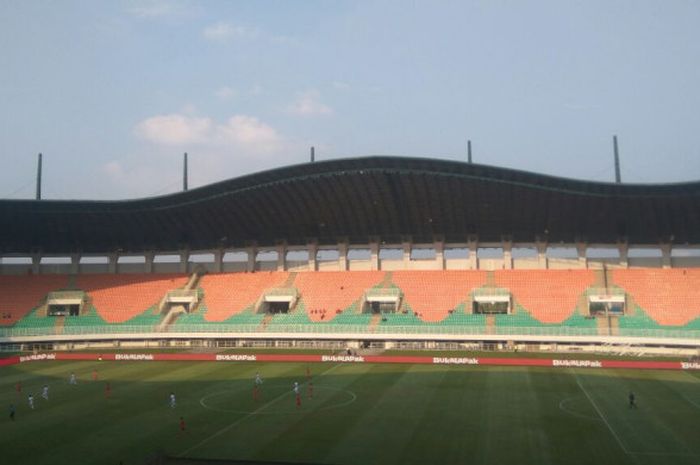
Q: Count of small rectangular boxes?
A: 6